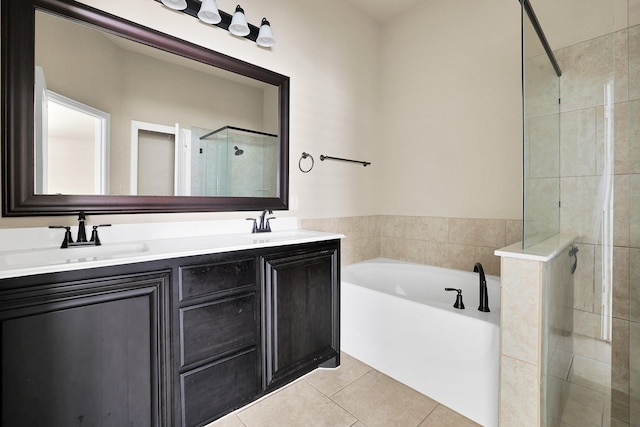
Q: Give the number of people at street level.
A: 0